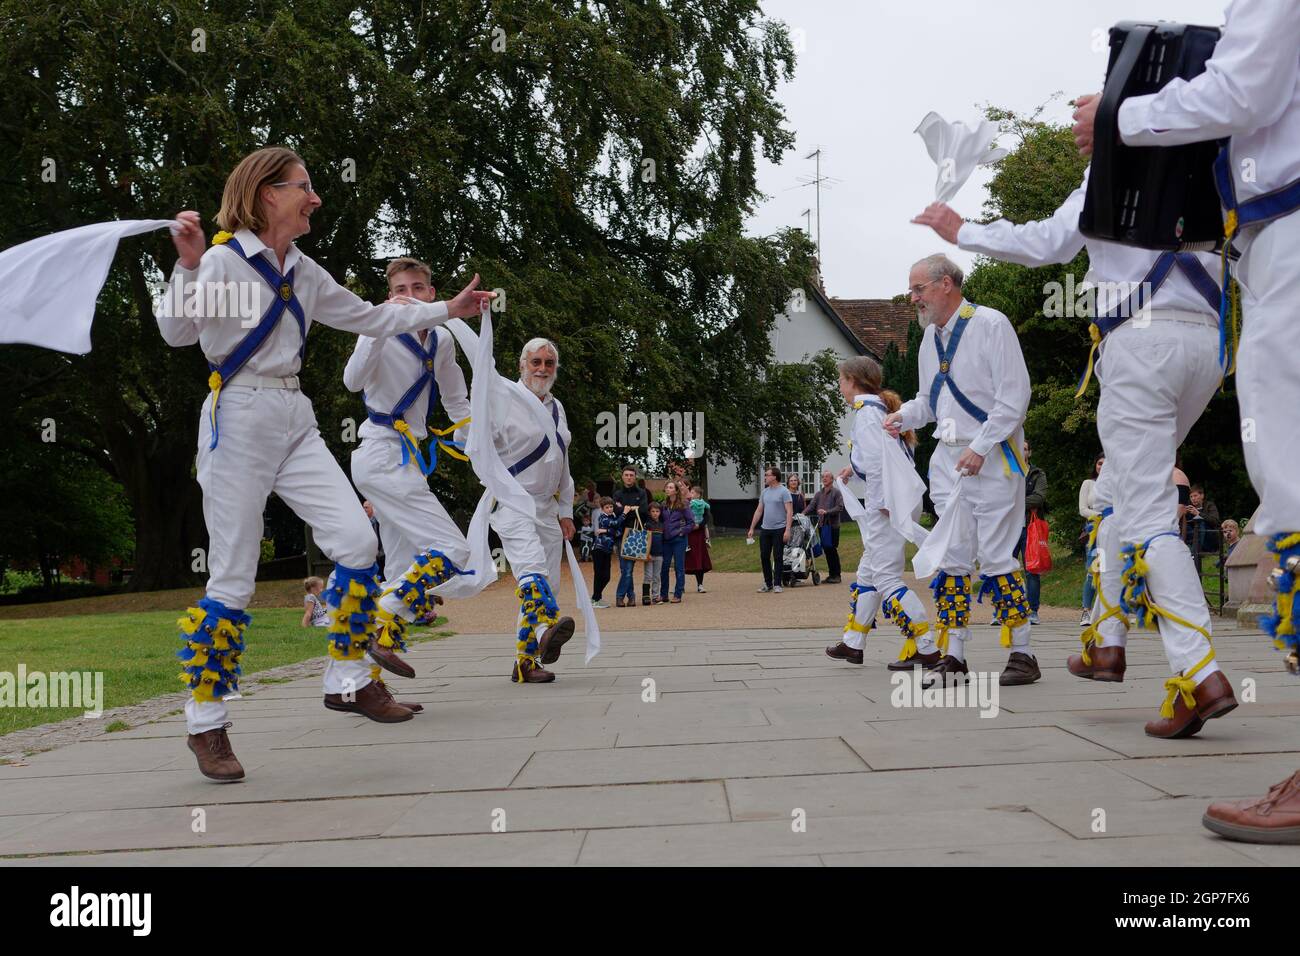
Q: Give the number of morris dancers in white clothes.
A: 7